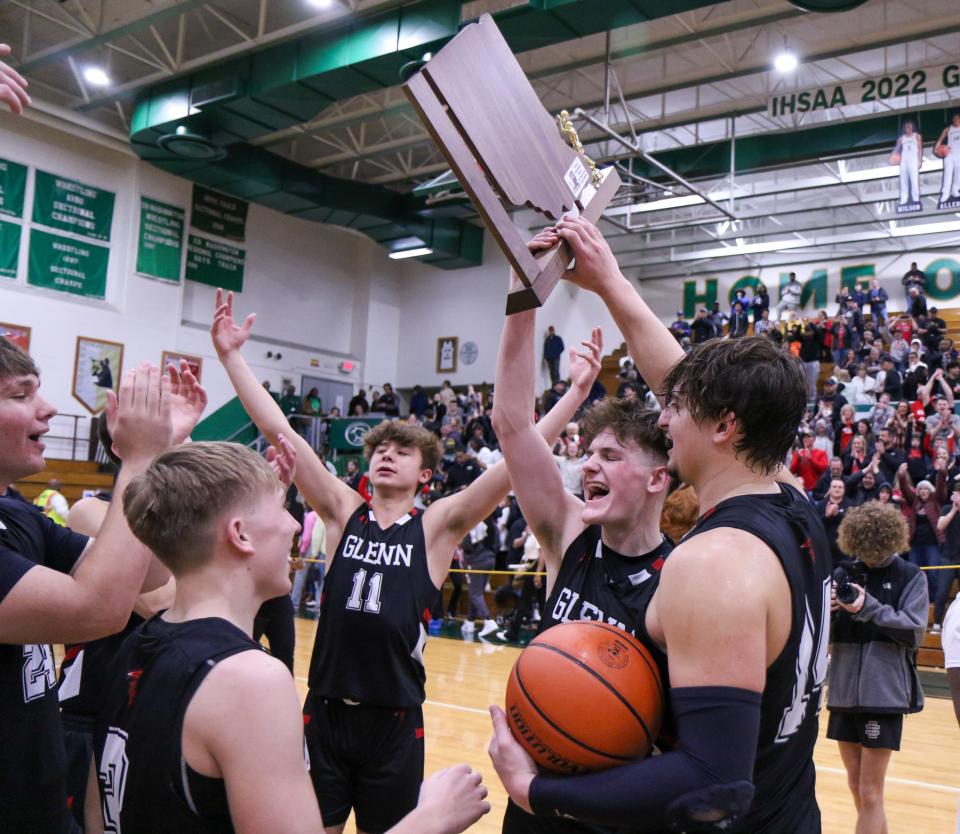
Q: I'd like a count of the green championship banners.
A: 7